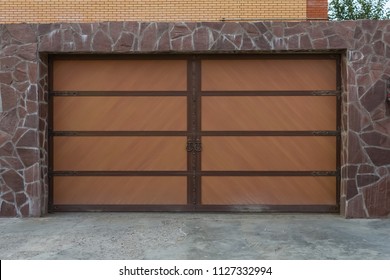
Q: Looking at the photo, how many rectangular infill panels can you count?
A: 8